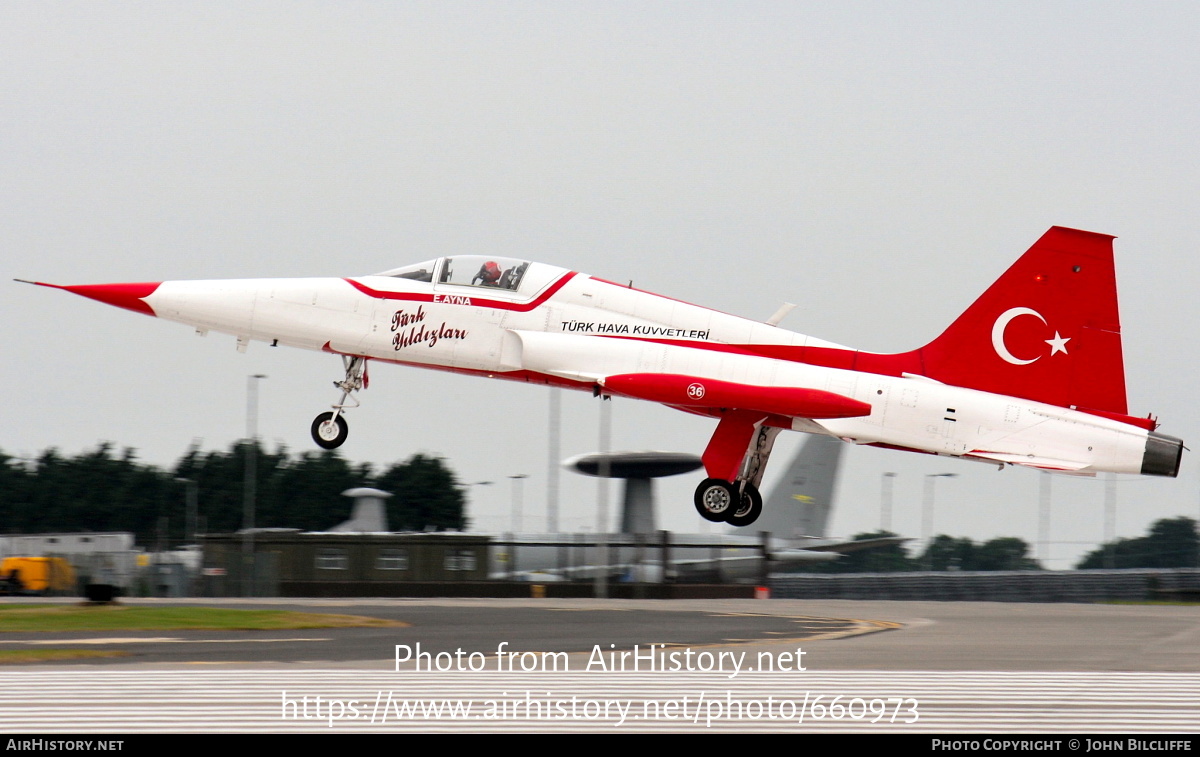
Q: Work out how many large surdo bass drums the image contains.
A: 0